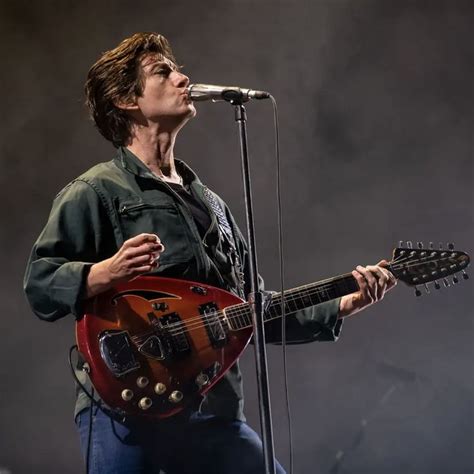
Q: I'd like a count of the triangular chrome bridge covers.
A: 1